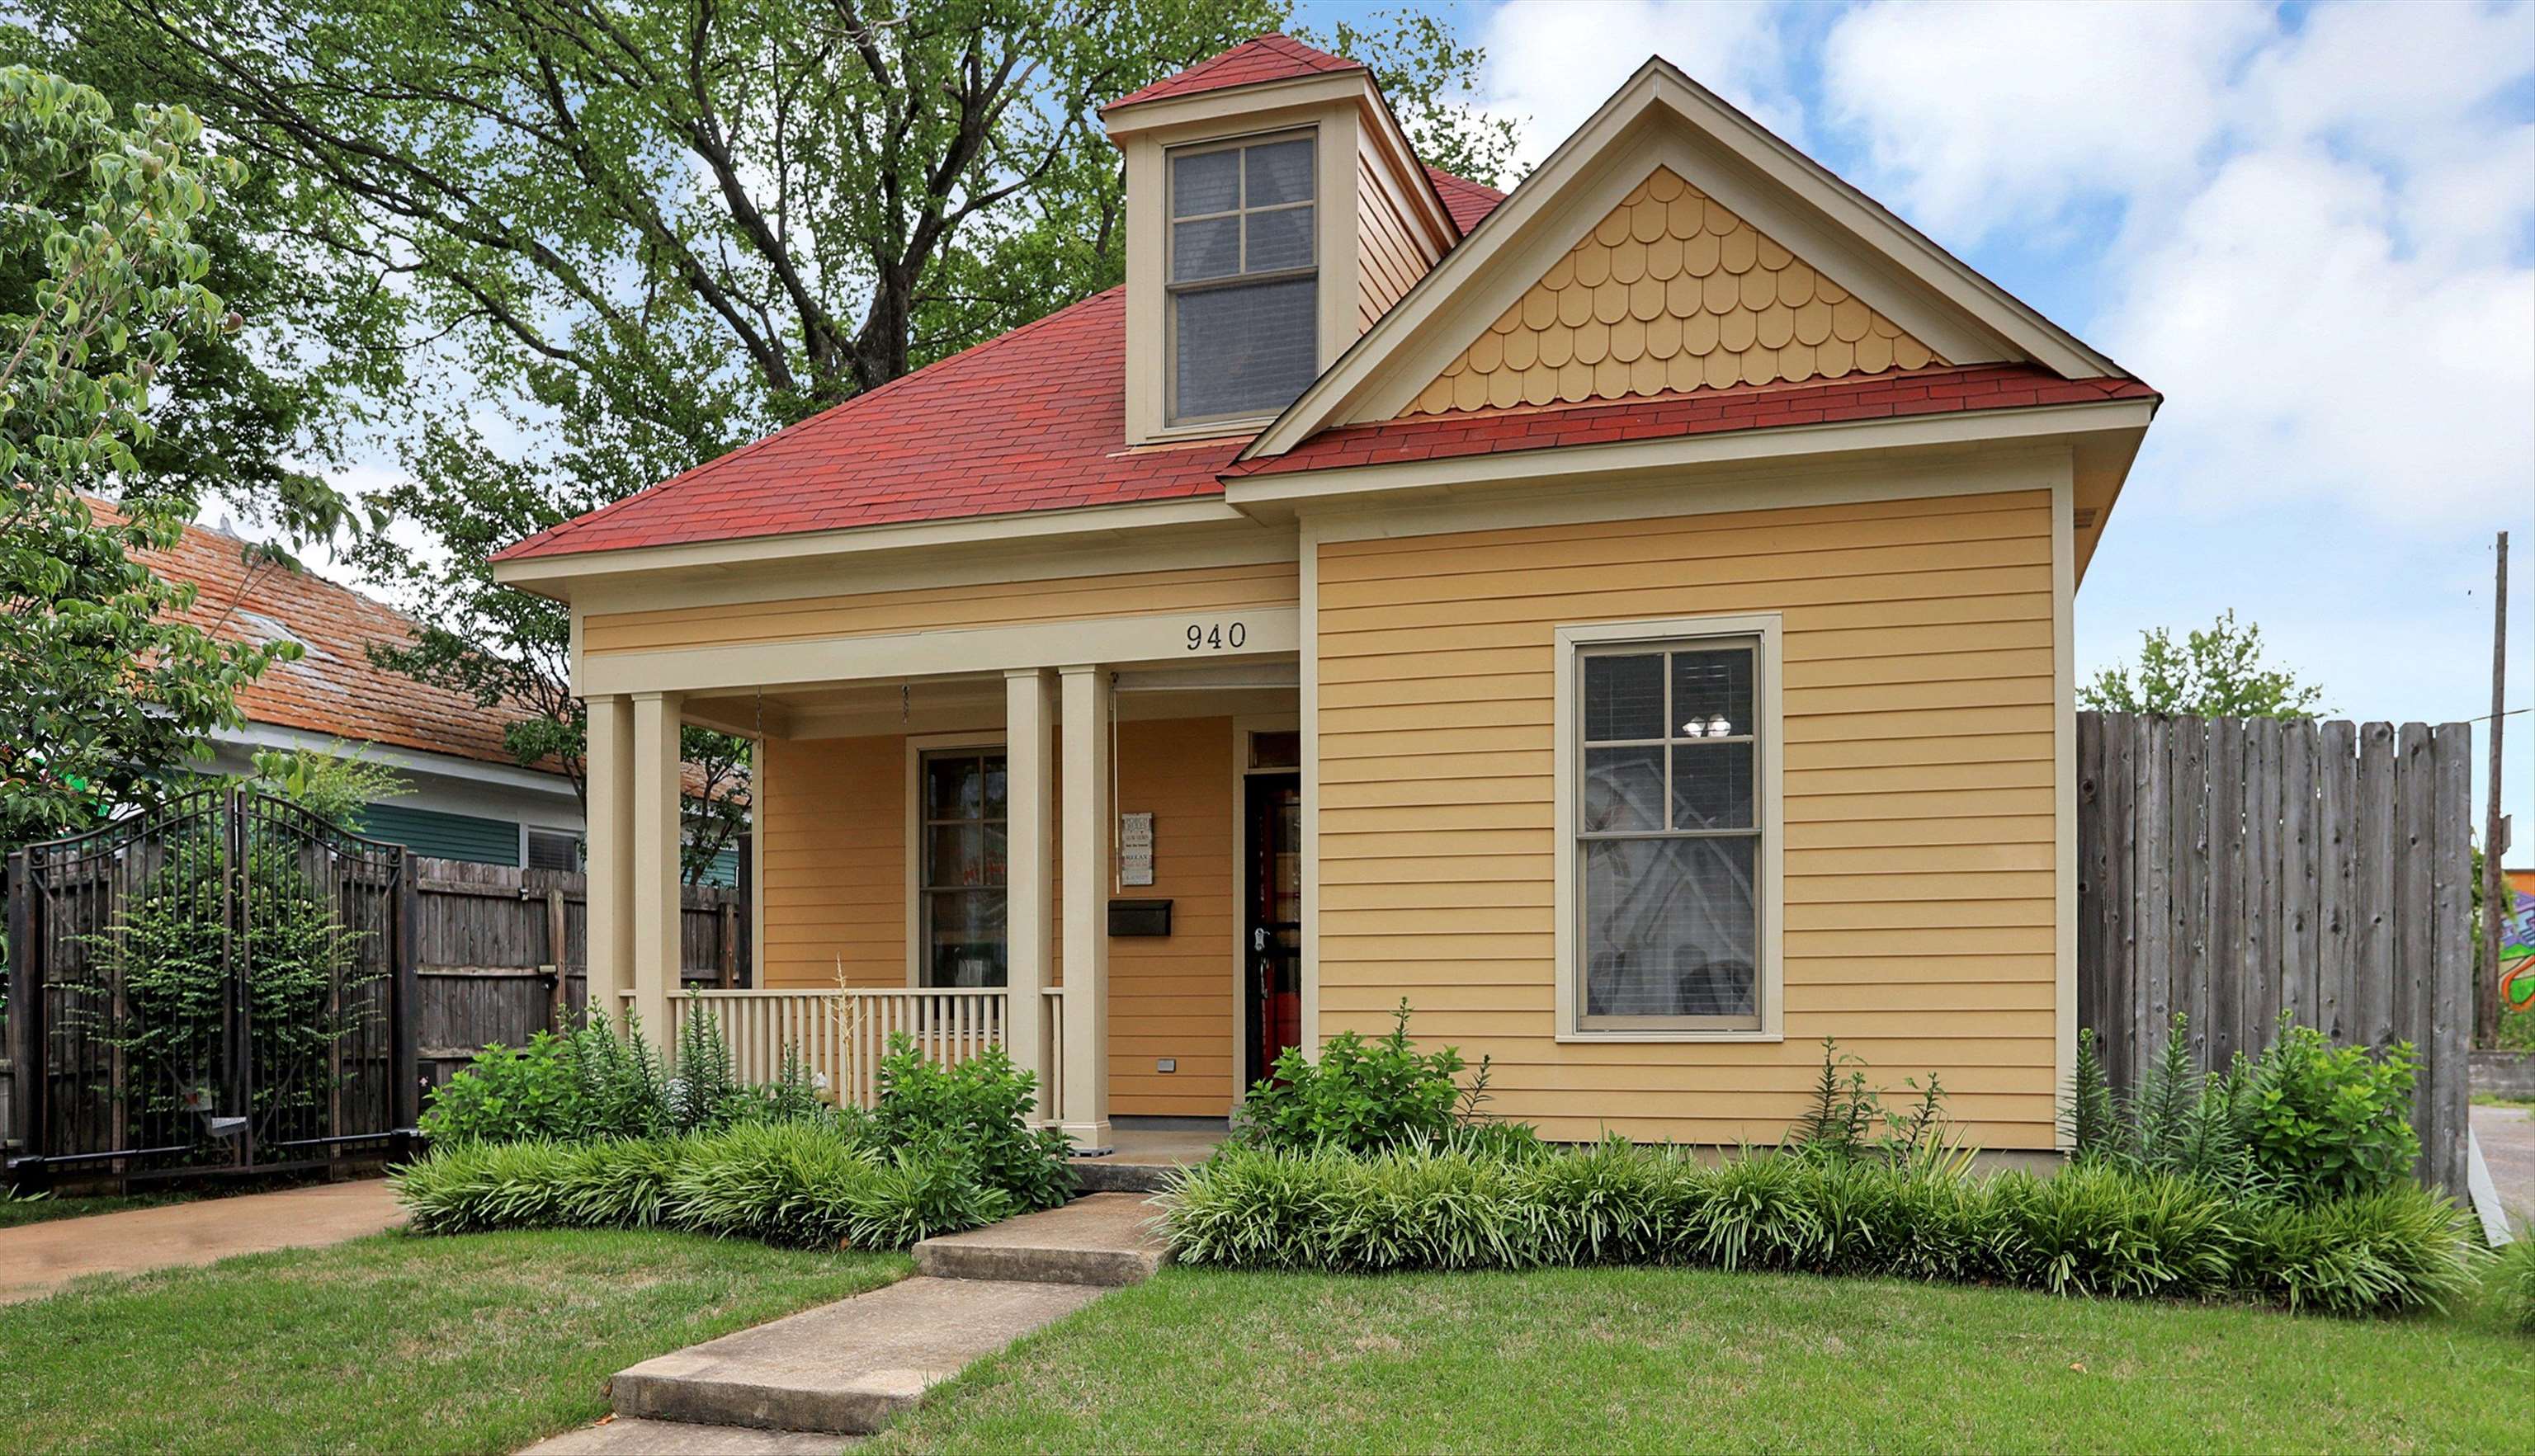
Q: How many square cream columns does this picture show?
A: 4